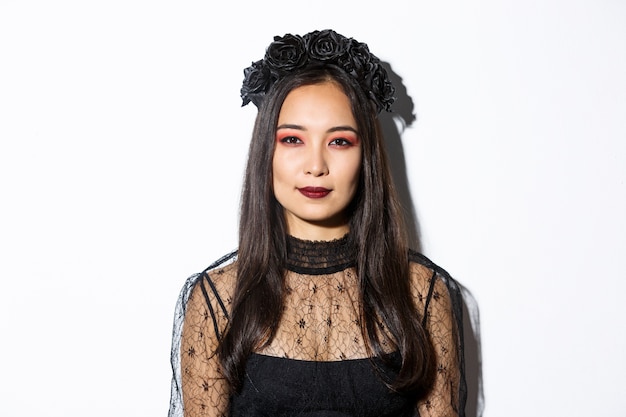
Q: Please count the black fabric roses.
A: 5